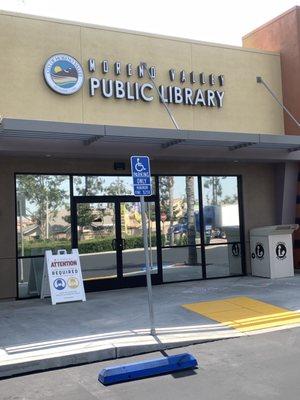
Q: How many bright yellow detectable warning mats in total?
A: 1